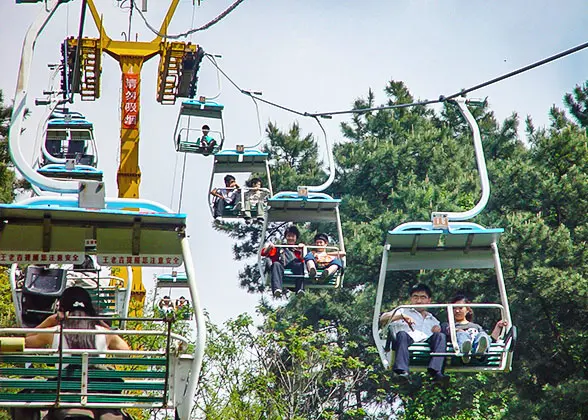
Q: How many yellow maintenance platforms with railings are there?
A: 2